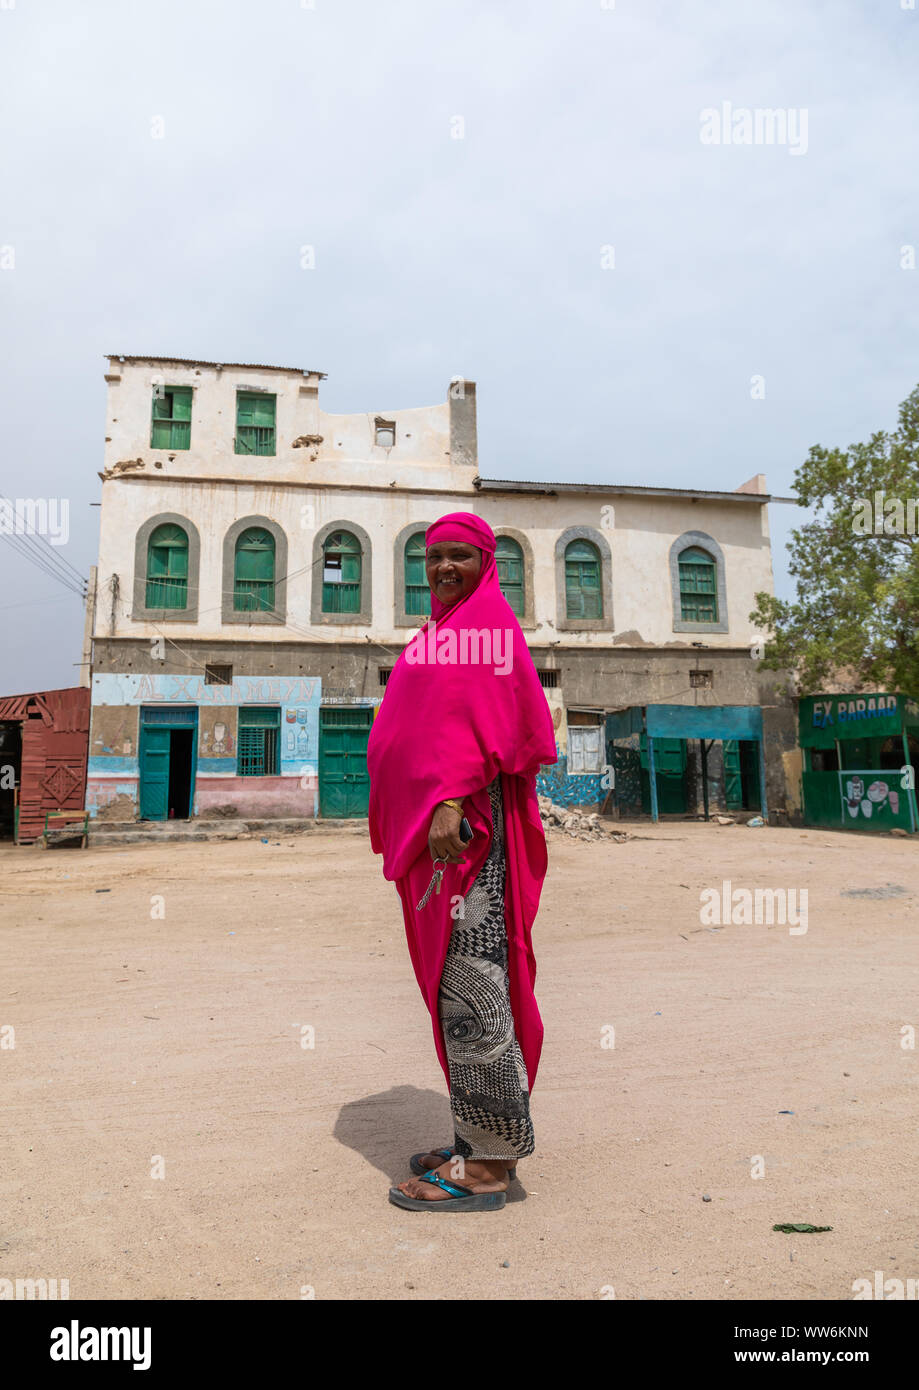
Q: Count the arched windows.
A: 7